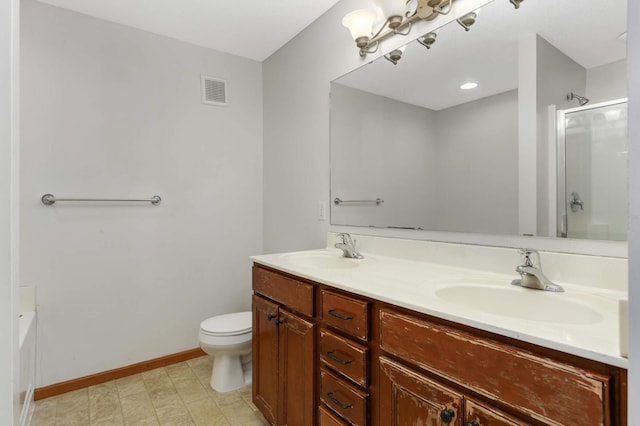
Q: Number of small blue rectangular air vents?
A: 0